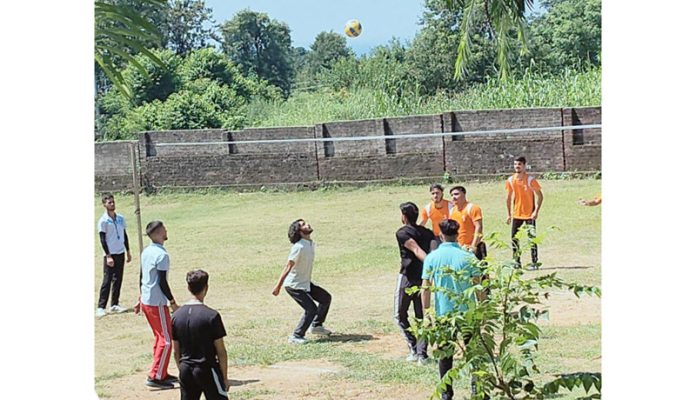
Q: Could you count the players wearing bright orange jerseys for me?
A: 3